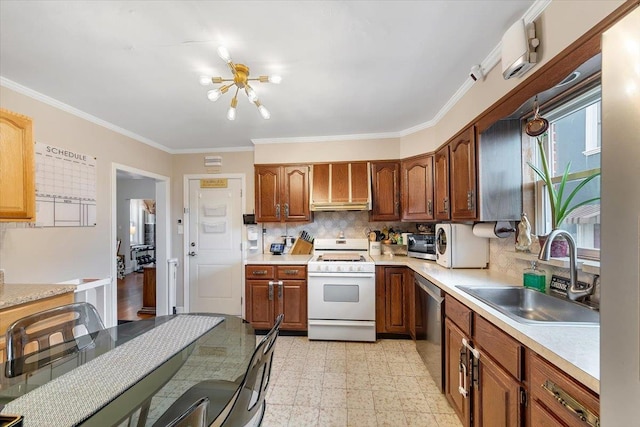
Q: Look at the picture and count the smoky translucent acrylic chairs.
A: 3